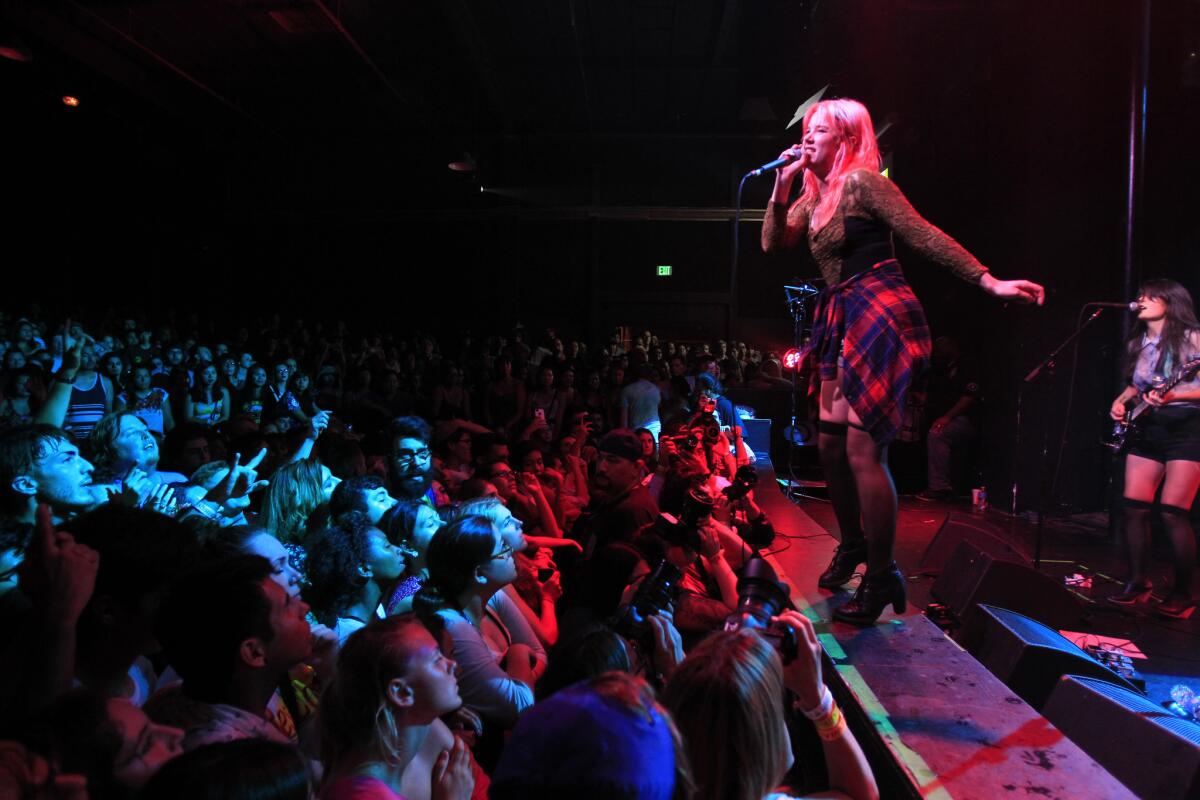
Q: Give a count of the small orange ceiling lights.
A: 1